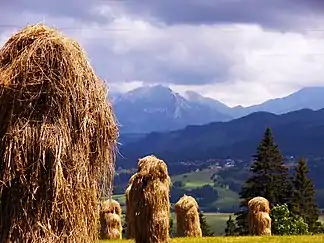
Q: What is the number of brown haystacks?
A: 5